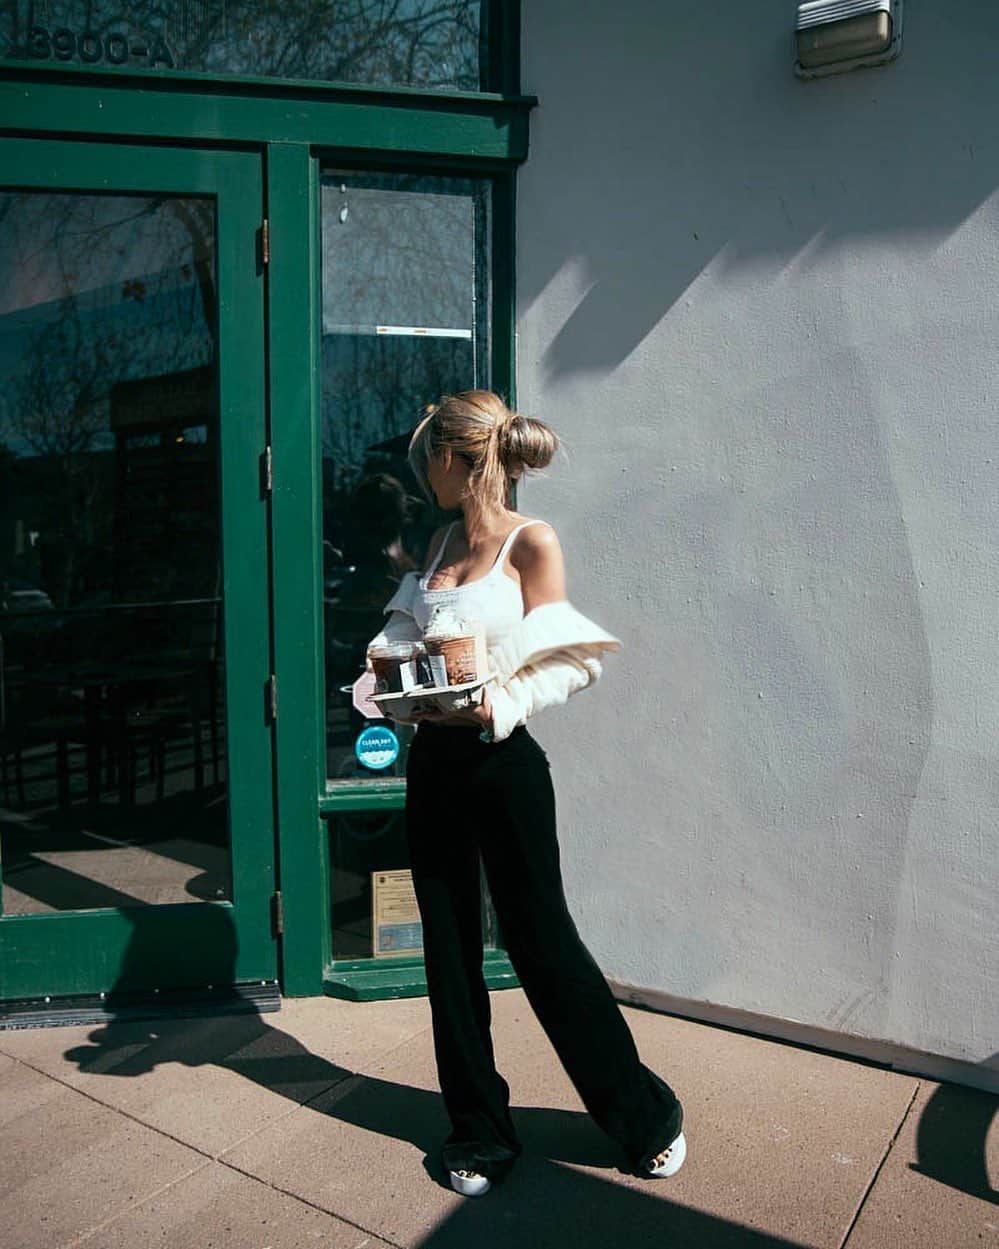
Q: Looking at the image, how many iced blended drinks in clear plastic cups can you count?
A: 2